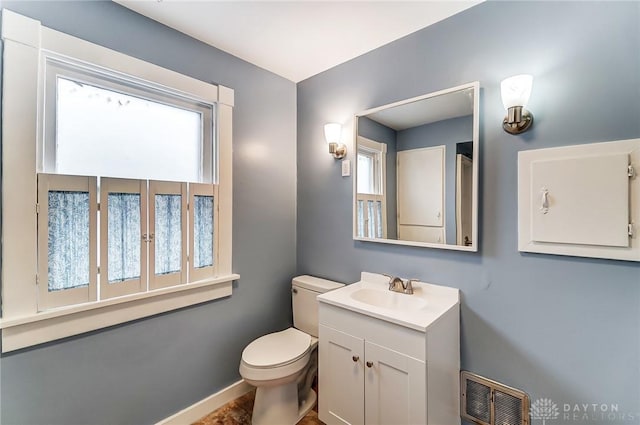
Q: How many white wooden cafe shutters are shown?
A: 4